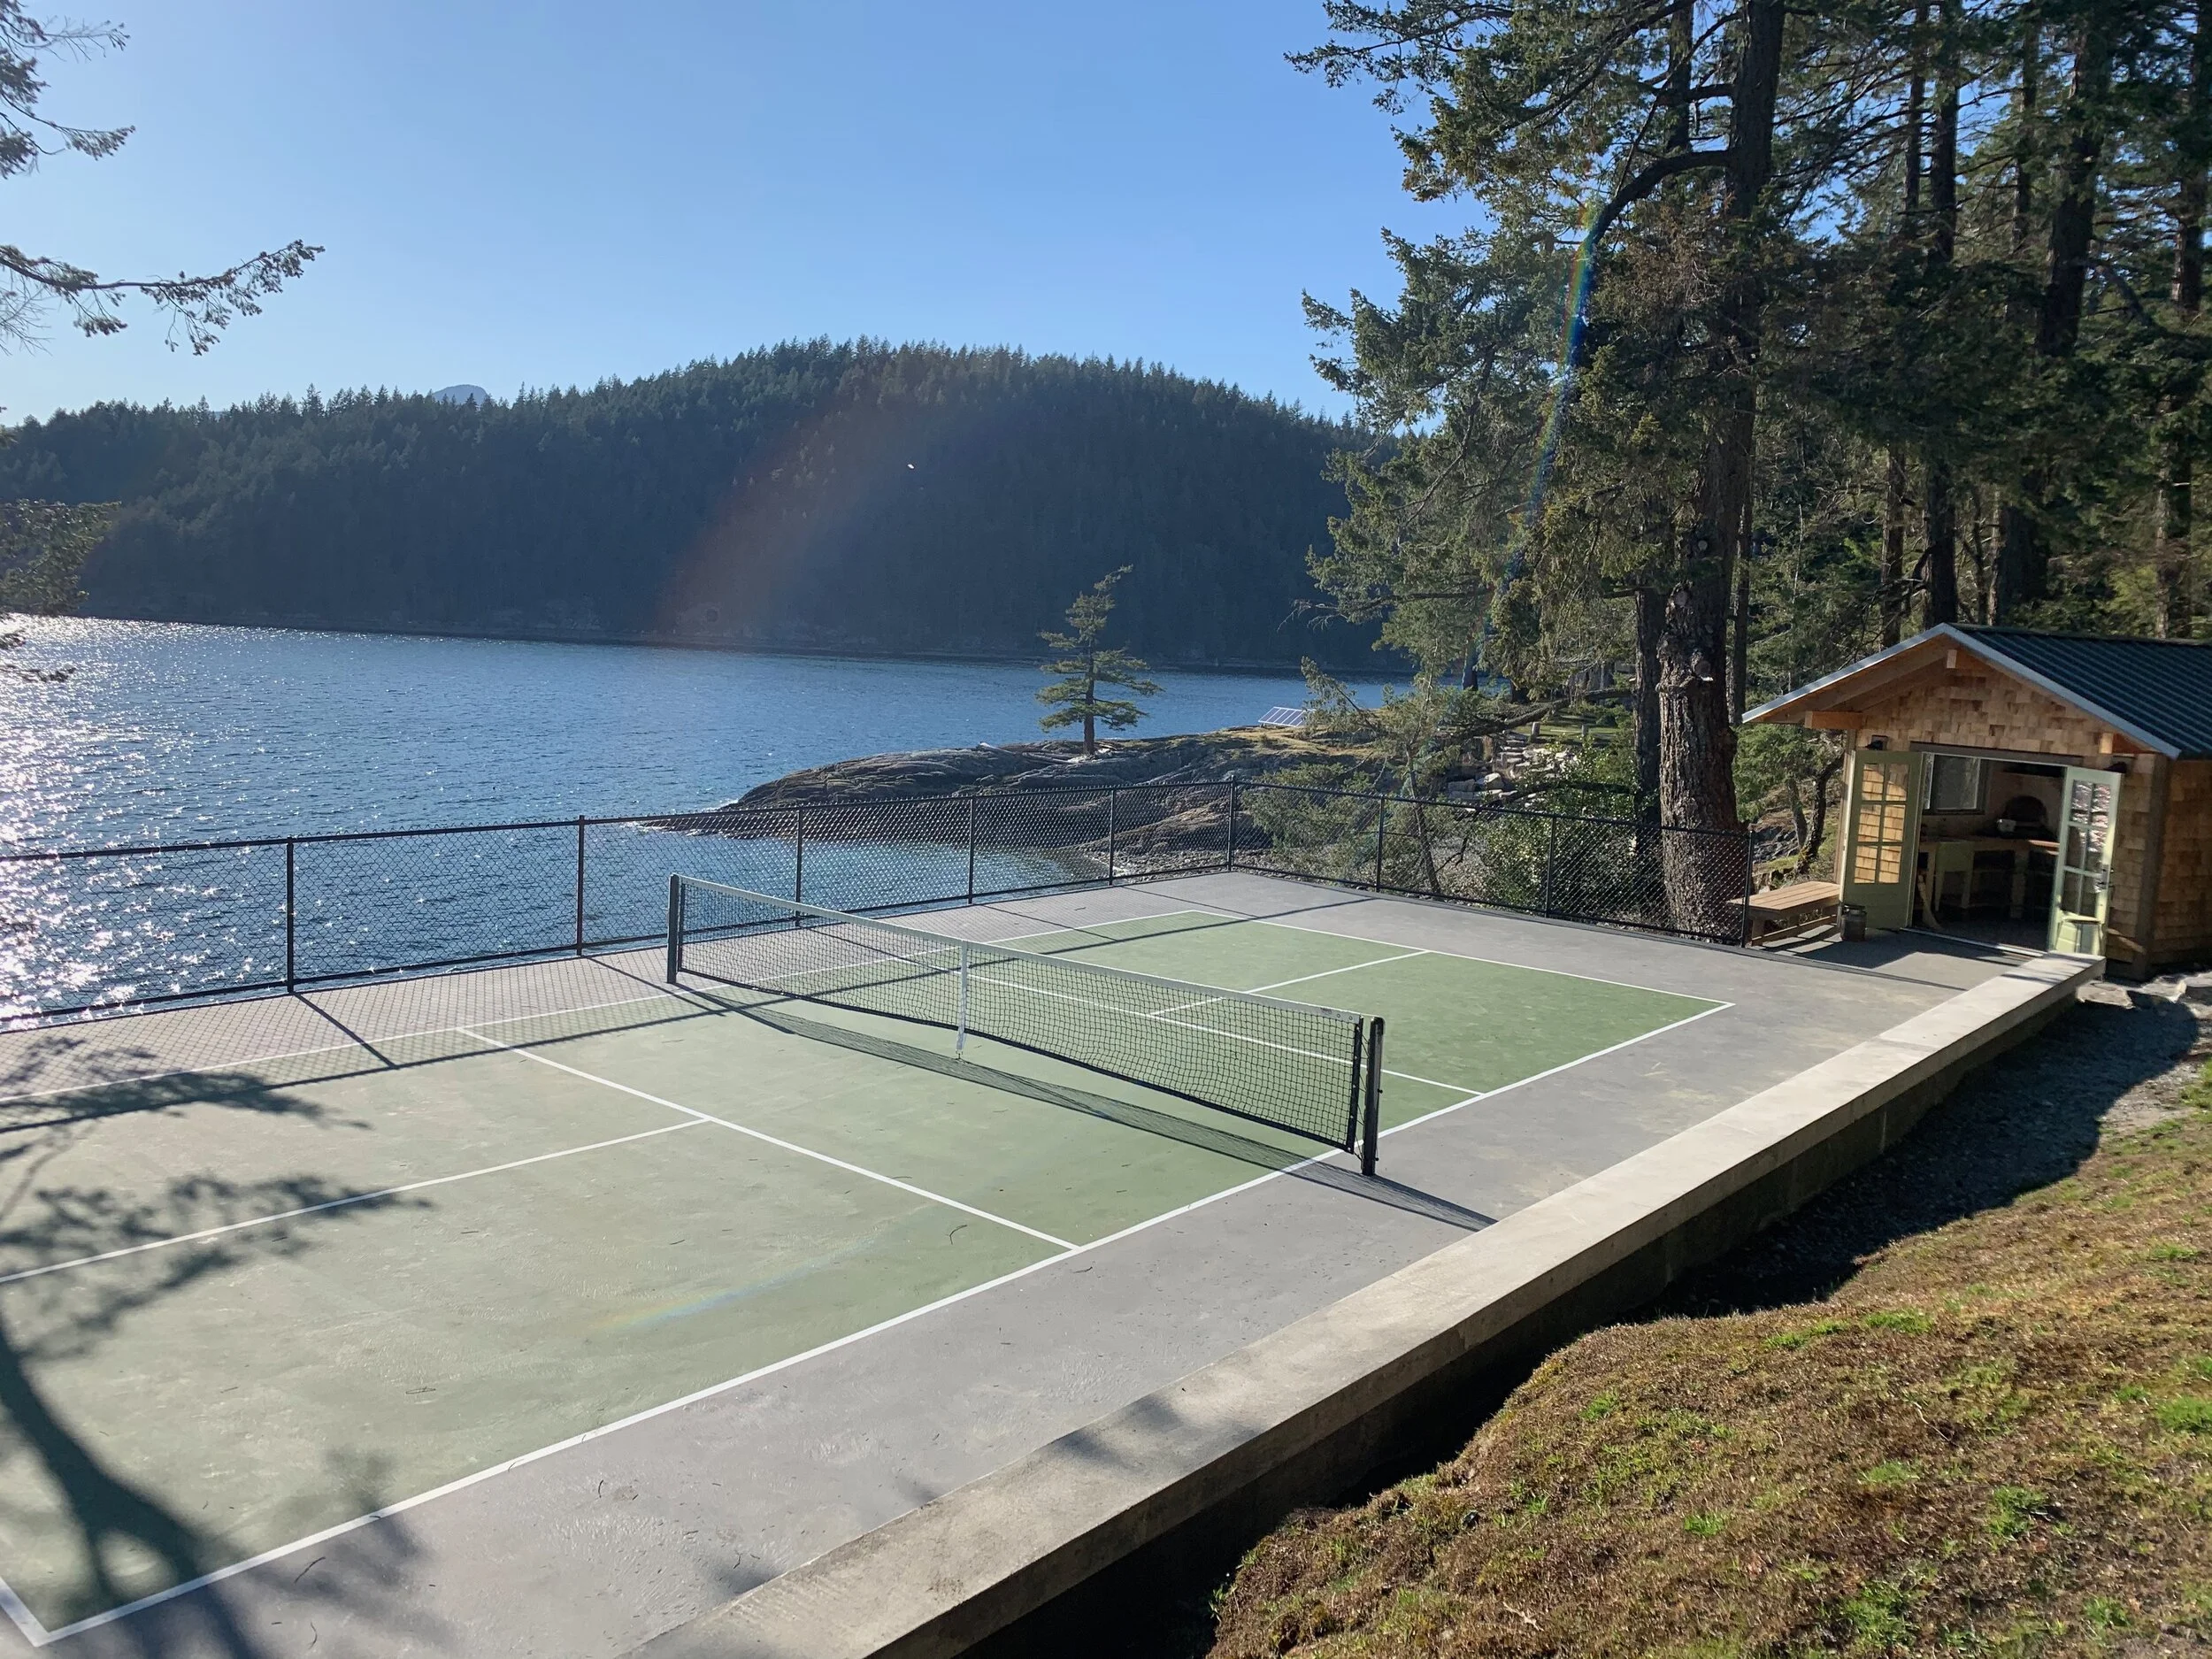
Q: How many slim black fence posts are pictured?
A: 9